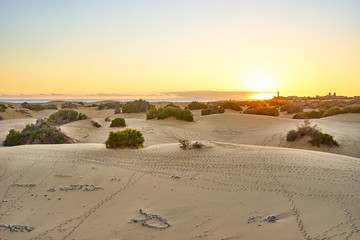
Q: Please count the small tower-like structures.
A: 3